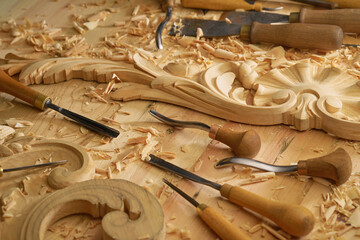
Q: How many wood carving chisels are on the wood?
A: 11